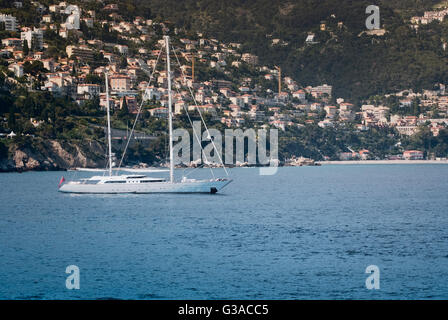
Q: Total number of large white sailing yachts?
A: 1